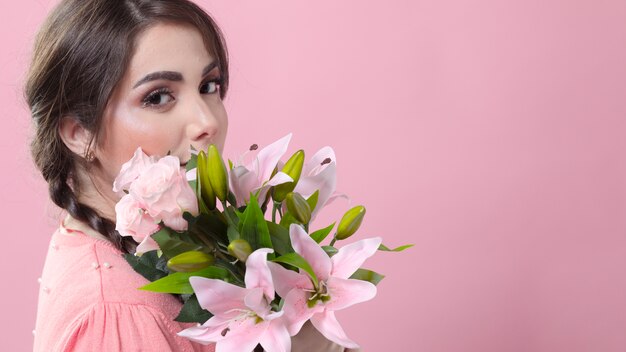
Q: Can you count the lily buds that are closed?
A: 7